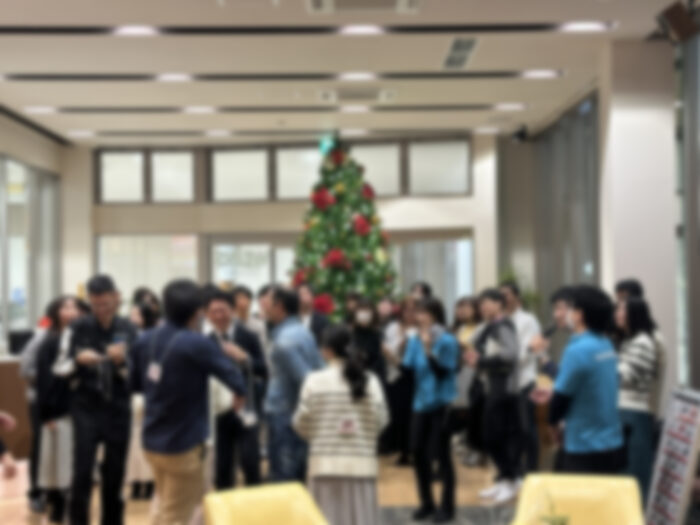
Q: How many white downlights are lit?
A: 14